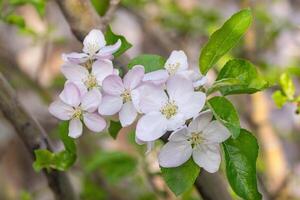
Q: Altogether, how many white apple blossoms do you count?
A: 7